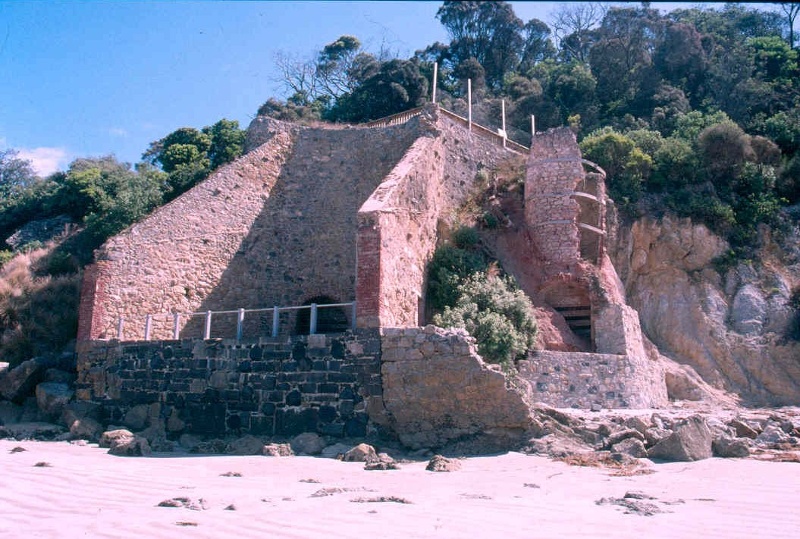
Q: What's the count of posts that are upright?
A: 12